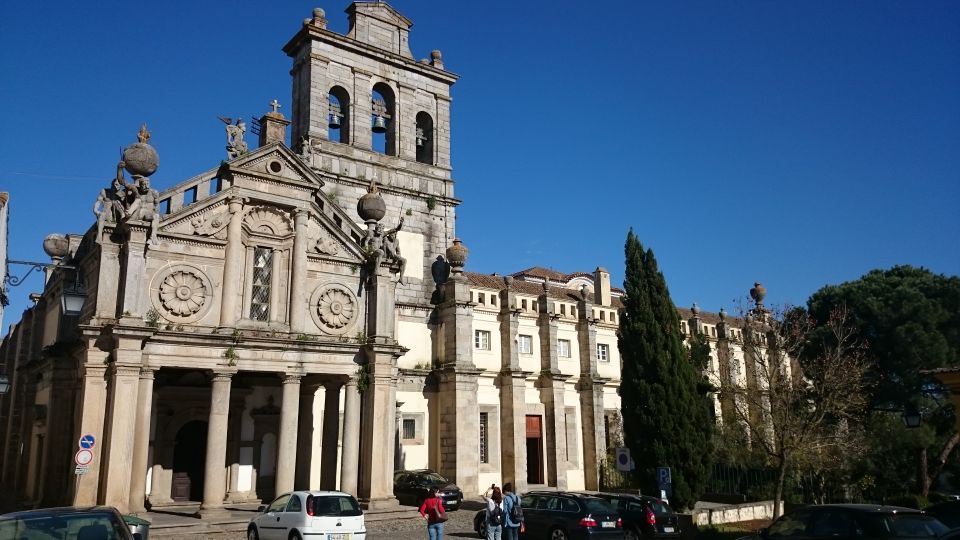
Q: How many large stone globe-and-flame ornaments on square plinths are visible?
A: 2